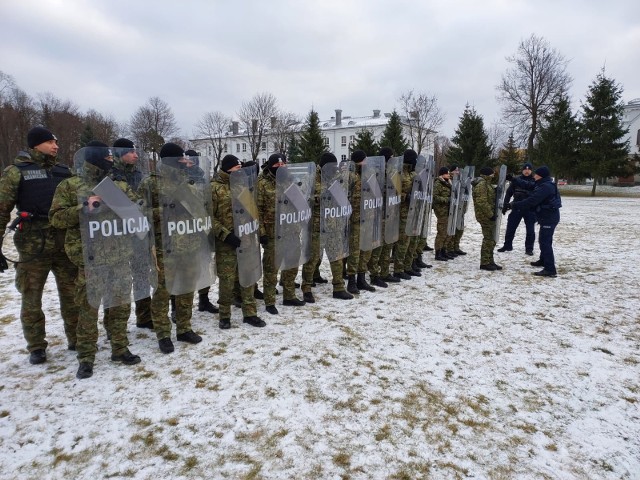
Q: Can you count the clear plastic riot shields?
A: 12